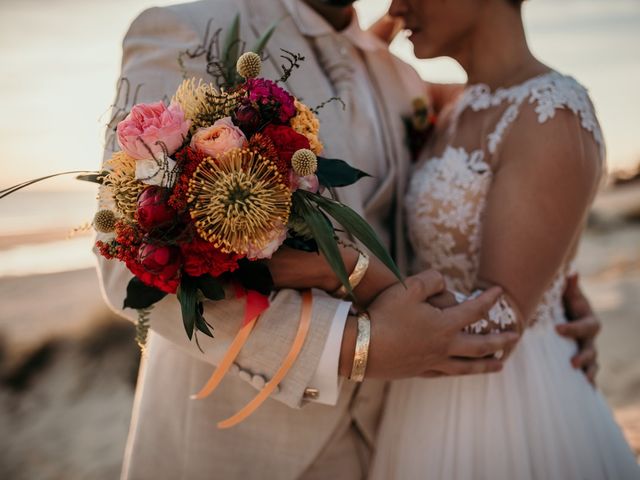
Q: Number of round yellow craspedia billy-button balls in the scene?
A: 3